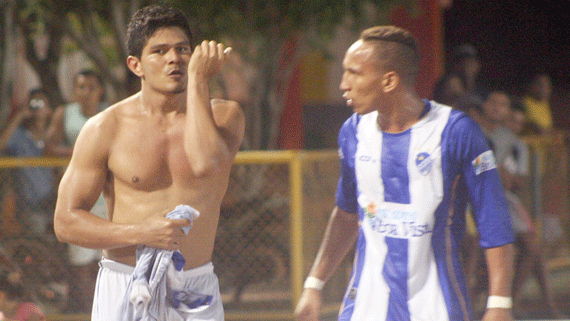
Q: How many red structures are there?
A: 2